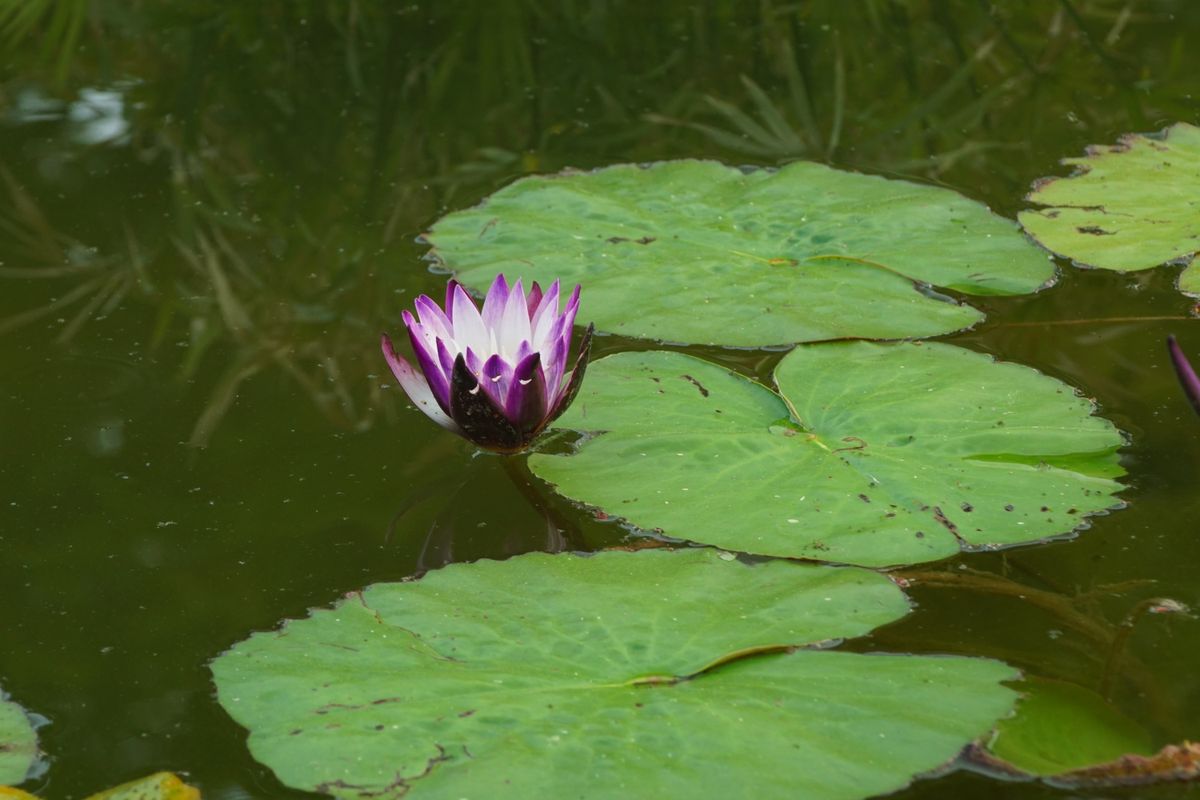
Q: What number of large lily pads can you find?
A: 3